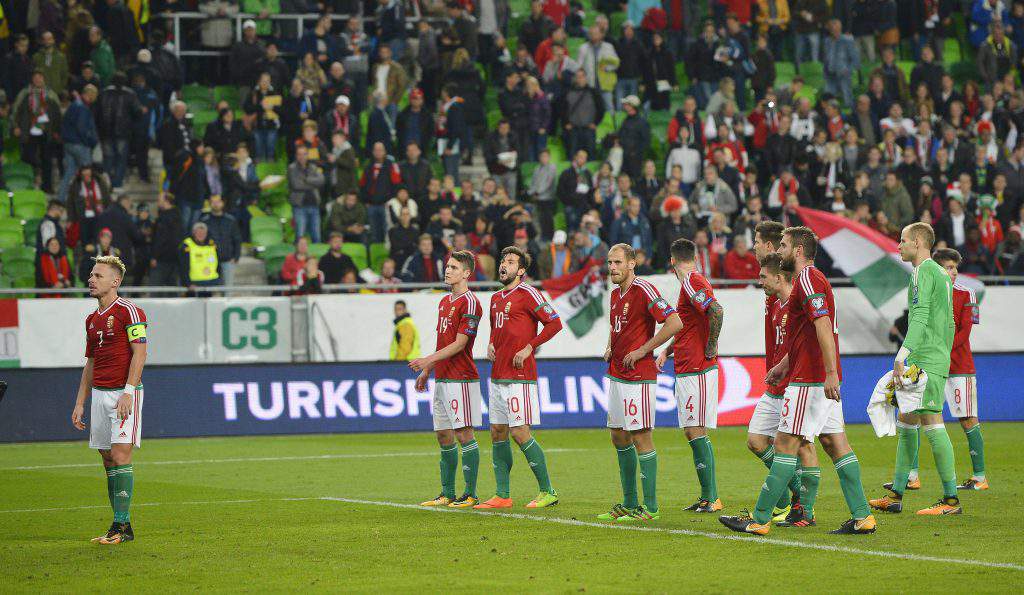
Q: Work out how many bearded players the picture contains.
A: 3